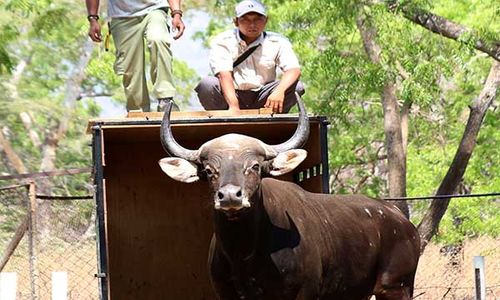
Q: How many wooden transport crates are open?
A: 1